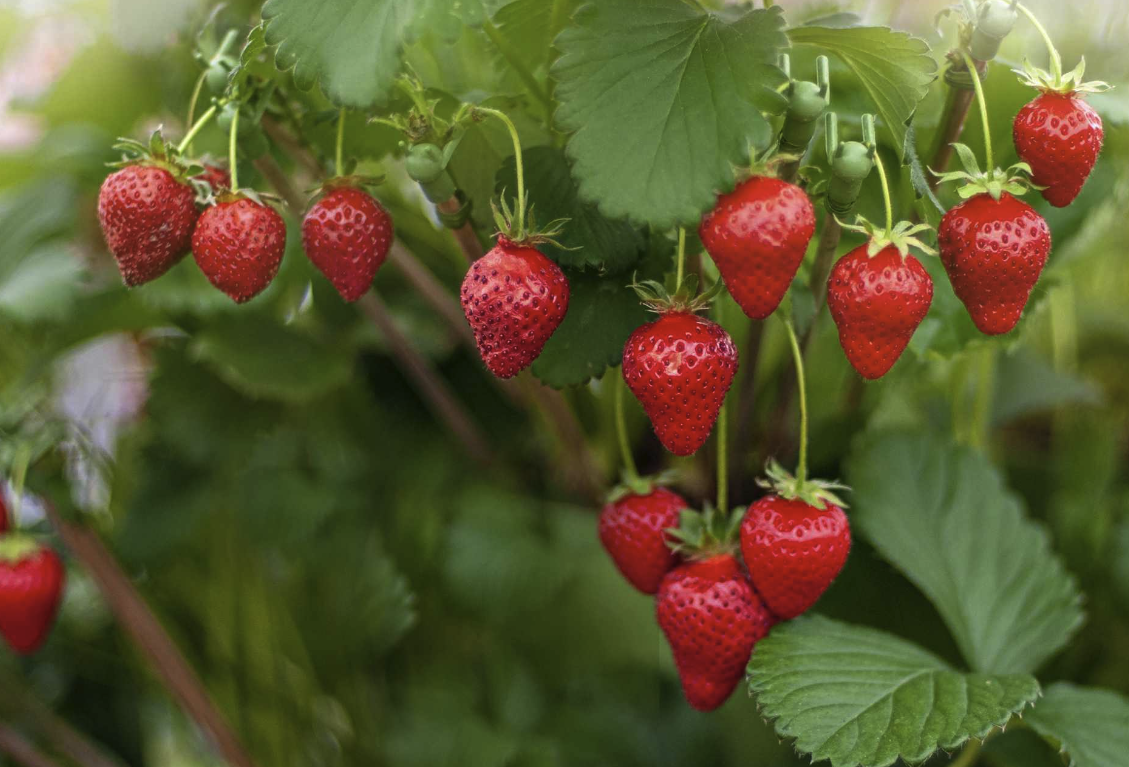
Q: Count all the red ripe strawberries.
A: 15